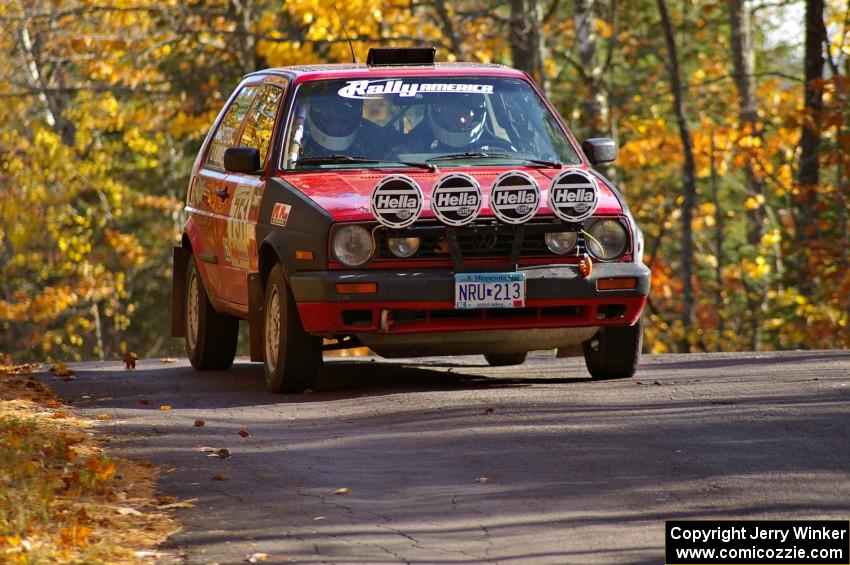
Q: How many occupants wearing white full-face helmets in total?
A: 2